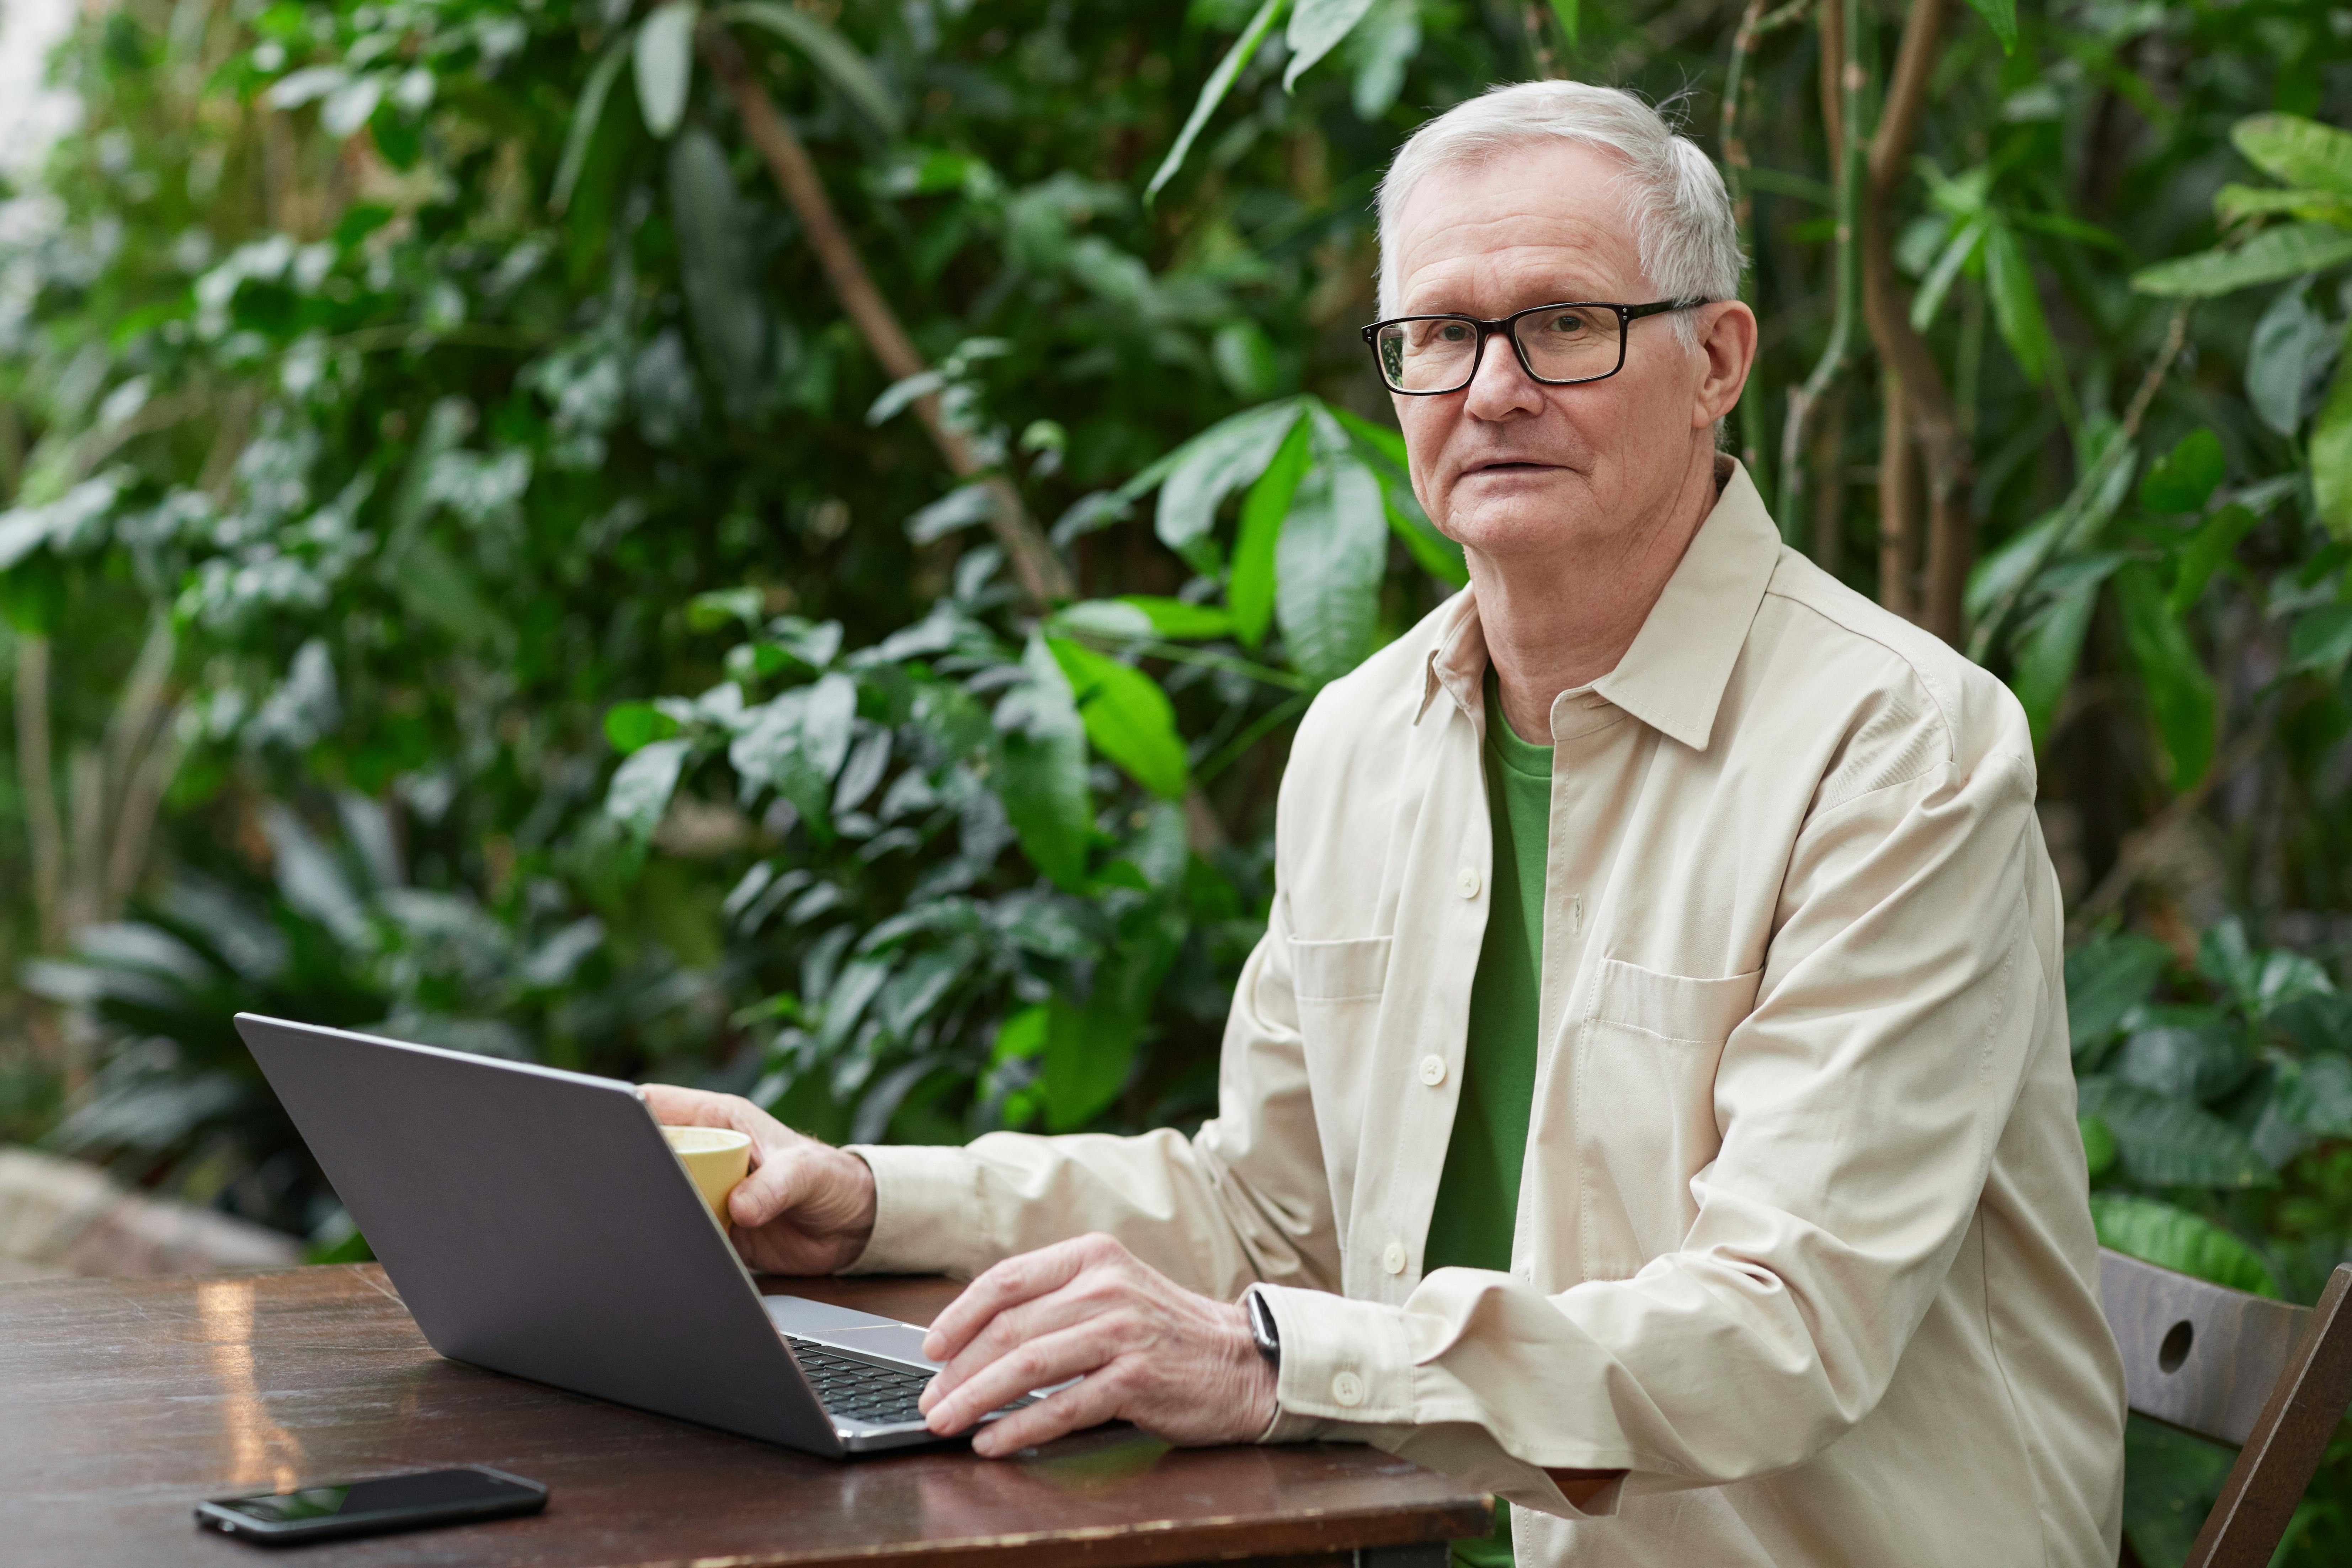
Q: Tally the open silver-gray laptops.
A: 1